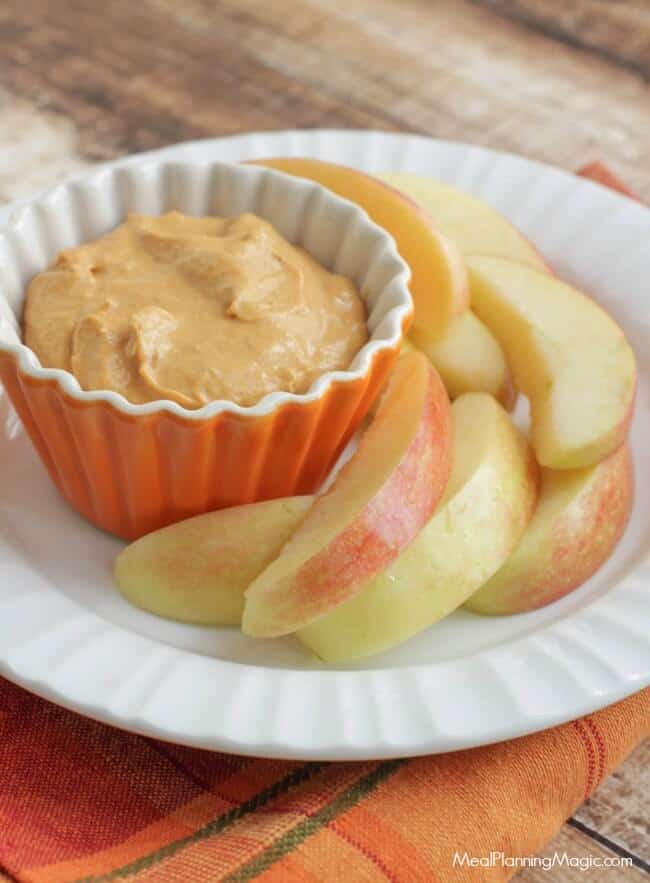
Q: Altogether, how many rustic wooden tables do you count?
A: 1